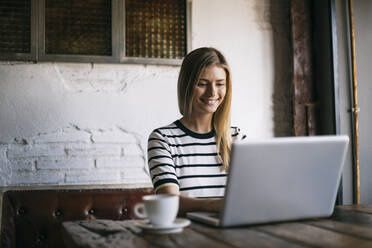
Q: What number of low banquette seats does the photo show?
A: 1